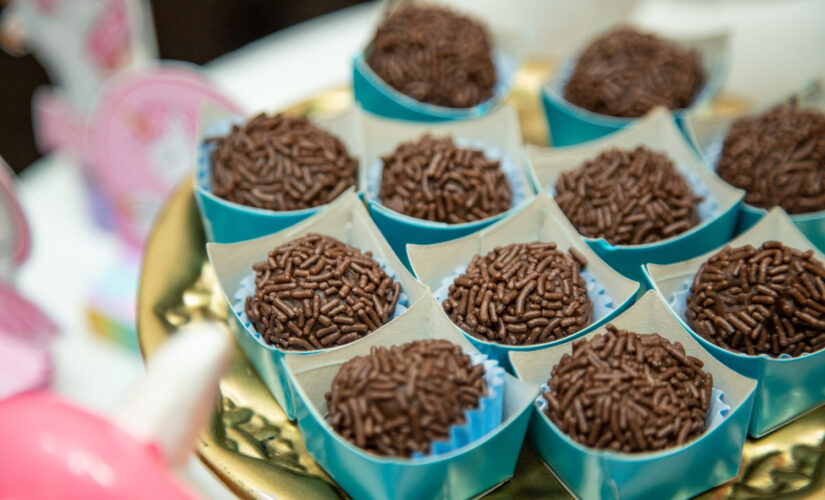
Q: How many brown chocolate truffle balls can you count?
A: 11